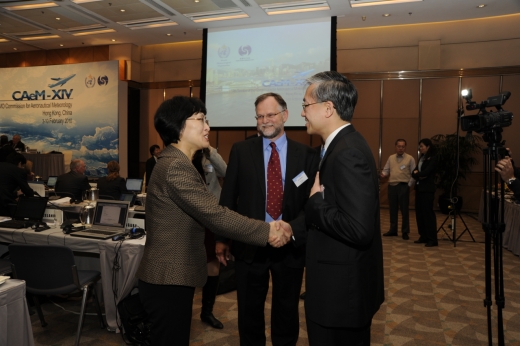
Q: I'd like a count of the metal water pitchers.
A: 2